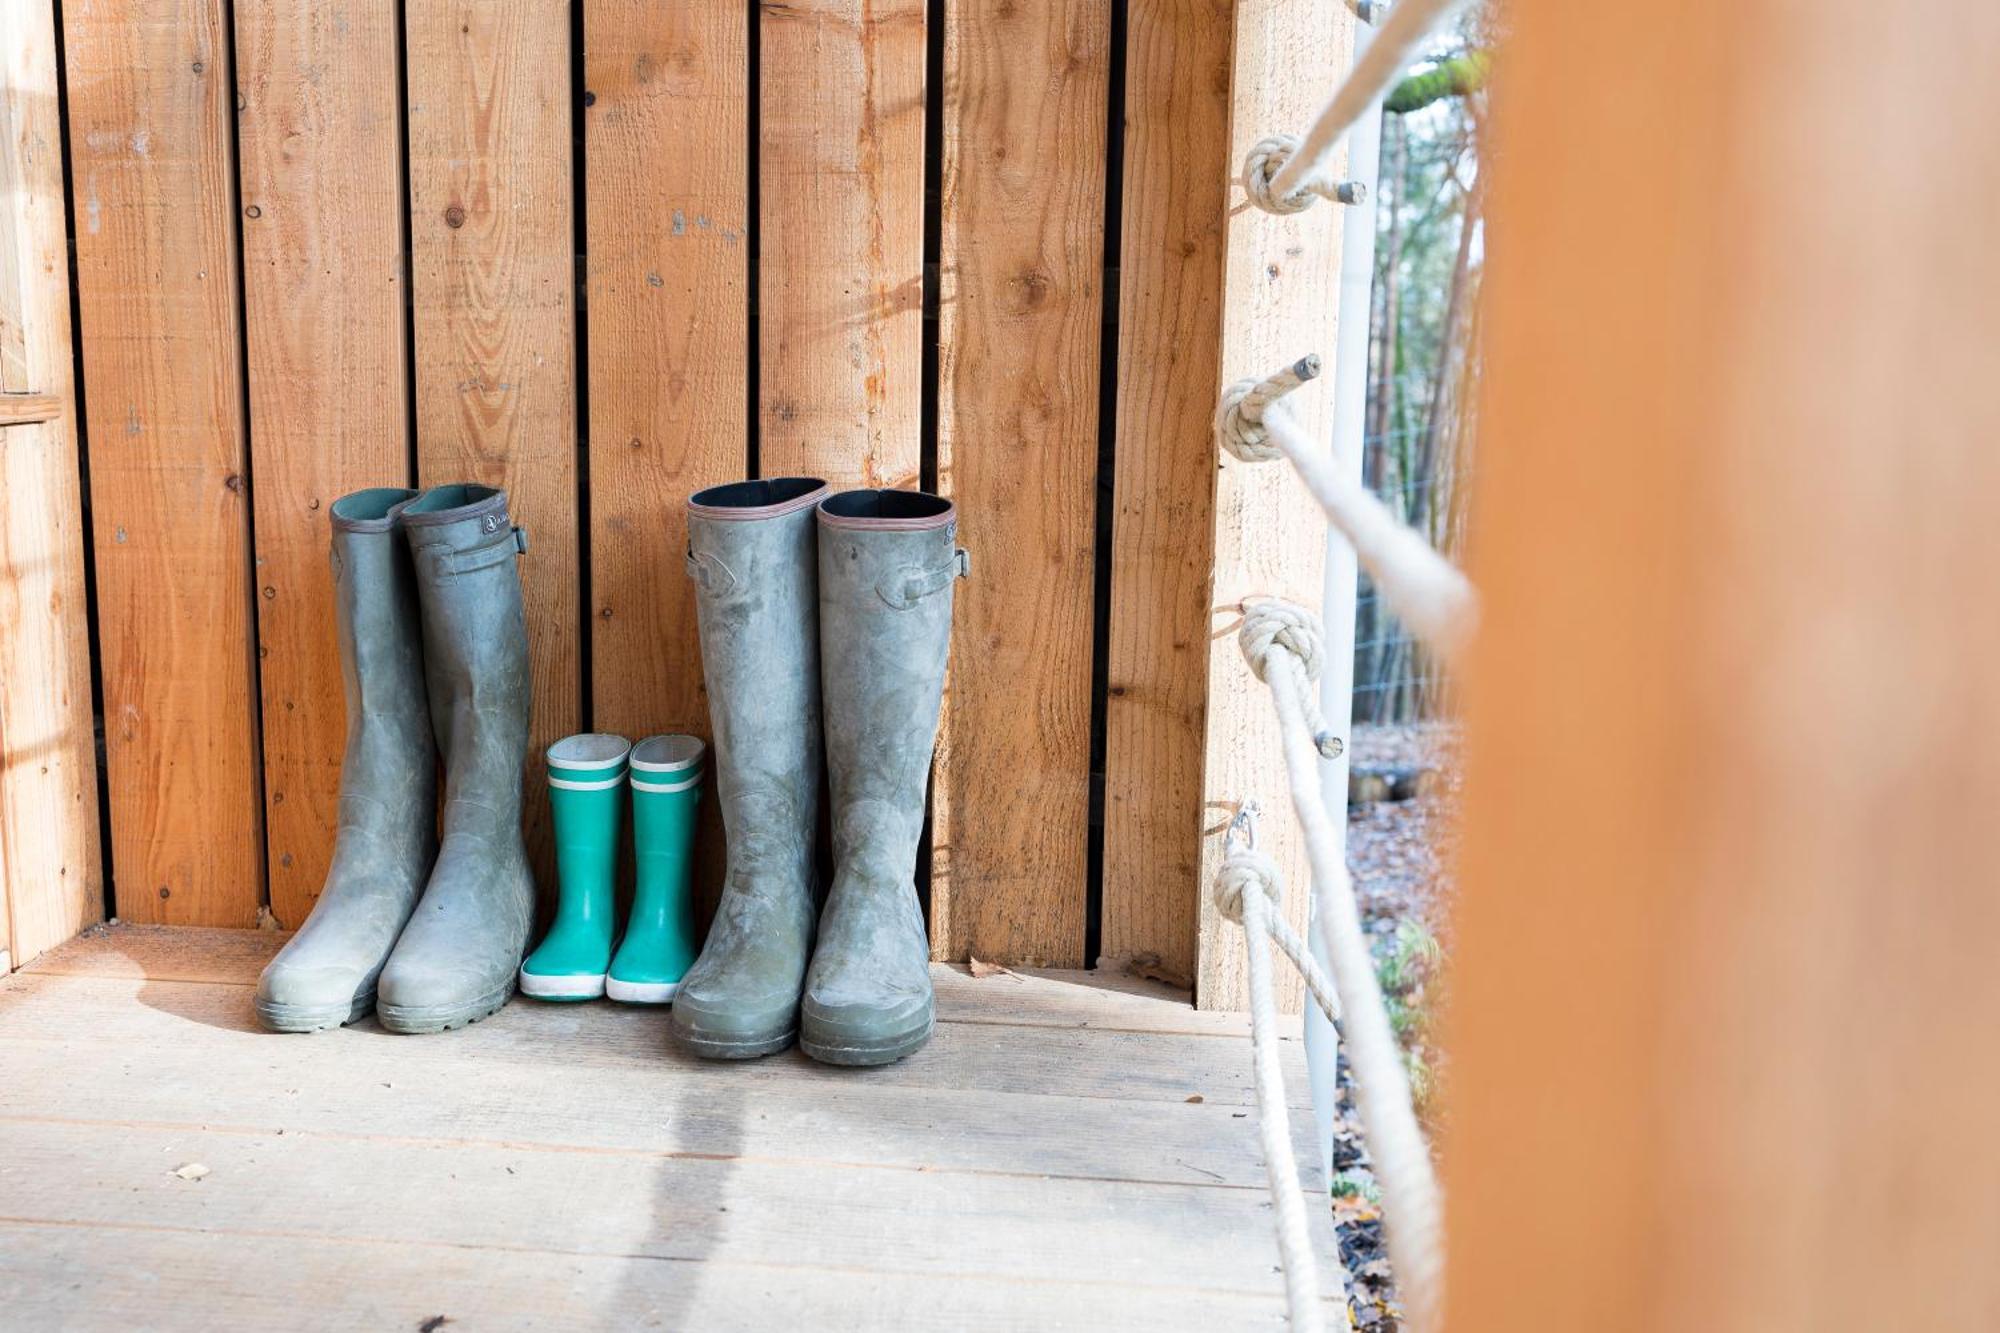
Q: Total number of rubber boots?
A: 6